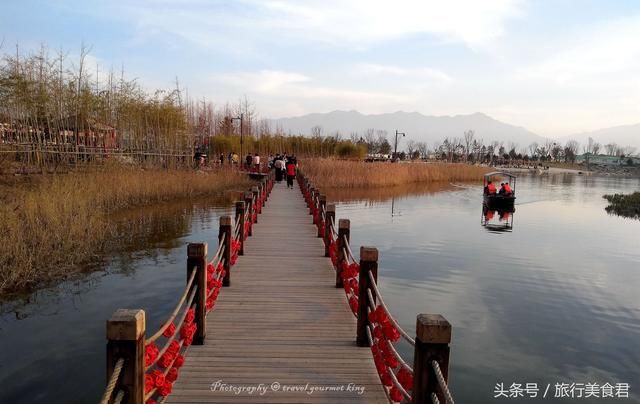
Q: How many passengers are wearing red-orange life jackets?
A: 2